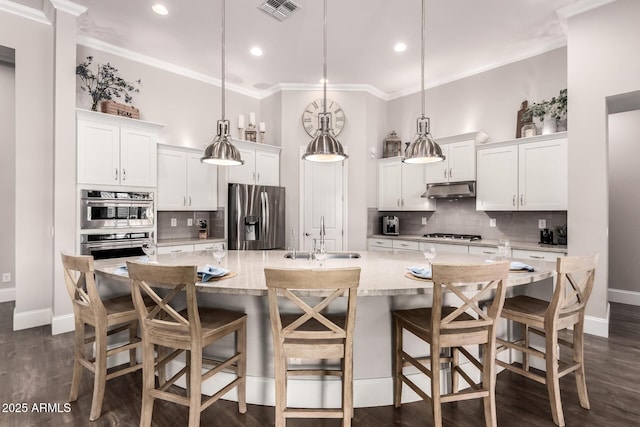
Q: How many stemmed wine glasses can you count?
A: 4